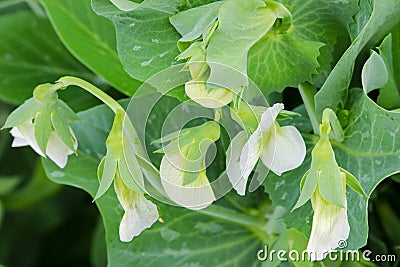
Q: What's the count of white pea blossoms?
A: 6